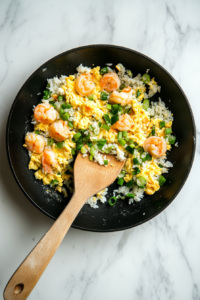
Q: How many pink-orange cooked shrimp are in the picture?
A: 9